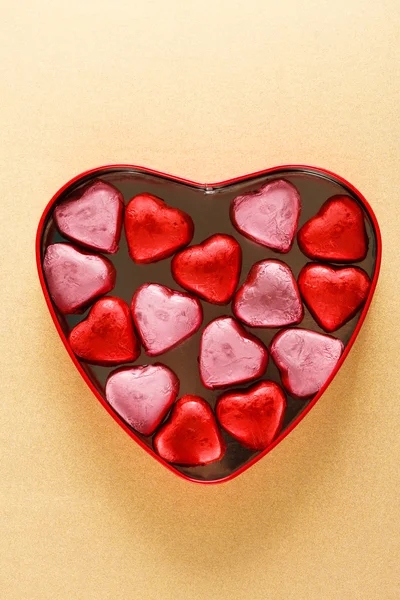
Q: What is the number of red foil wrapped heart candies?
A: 7